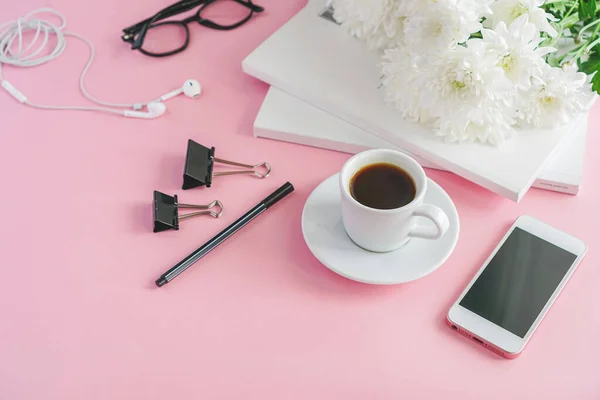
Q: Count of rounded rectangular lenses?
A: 2